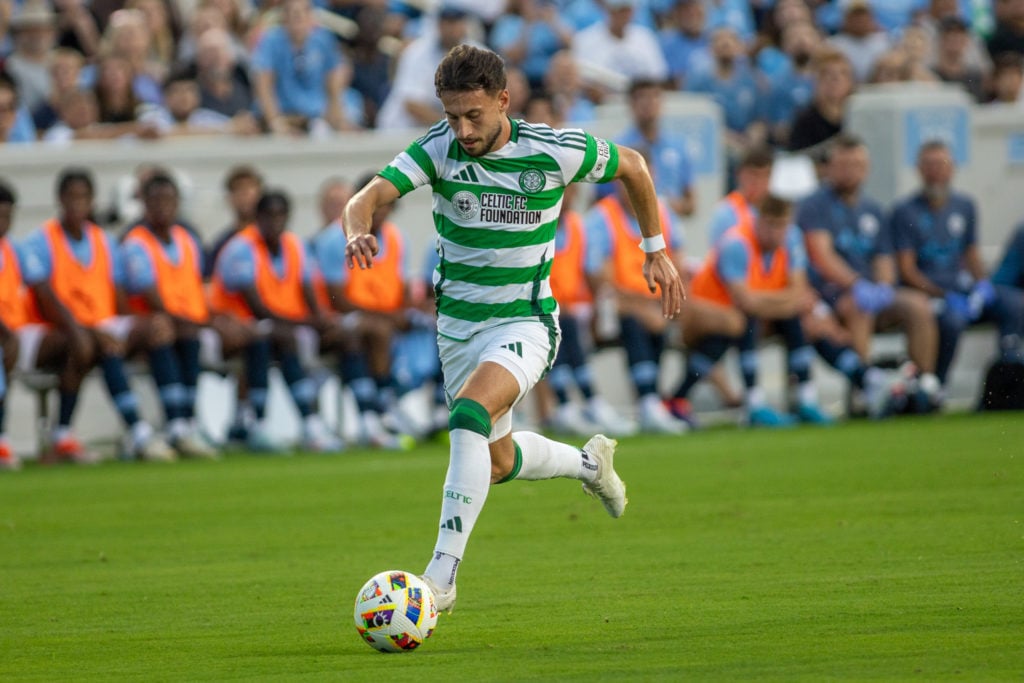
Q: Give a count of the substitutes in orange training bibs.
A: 9